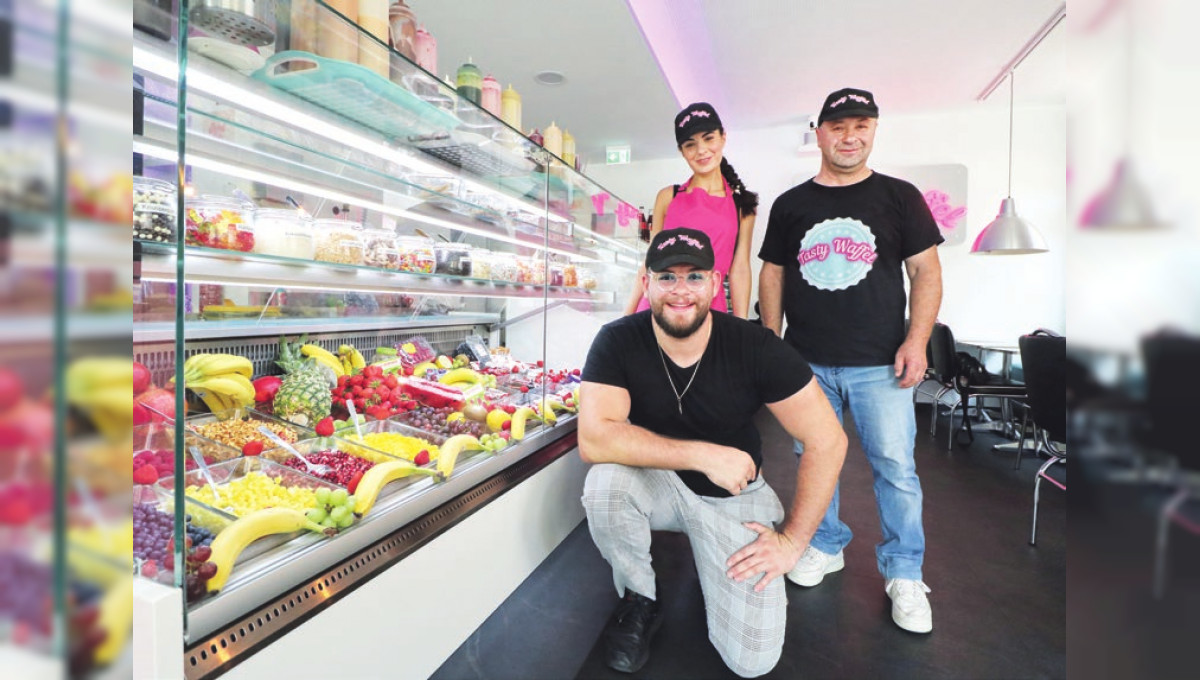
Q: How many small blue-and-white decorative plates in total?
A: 0